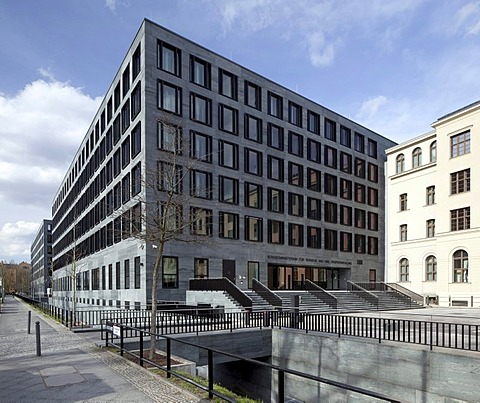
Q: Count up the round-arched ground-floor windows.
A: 3